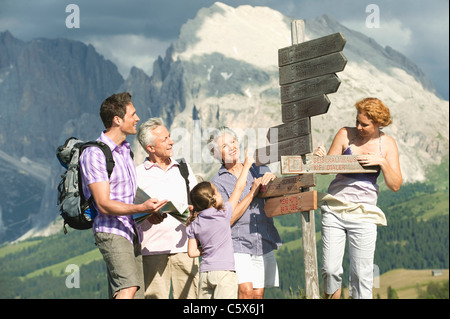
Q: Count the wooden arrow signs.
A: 9